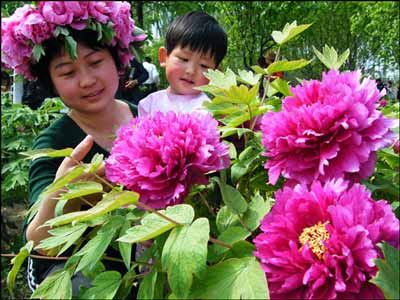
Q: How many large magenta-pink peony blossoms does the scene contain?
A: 3